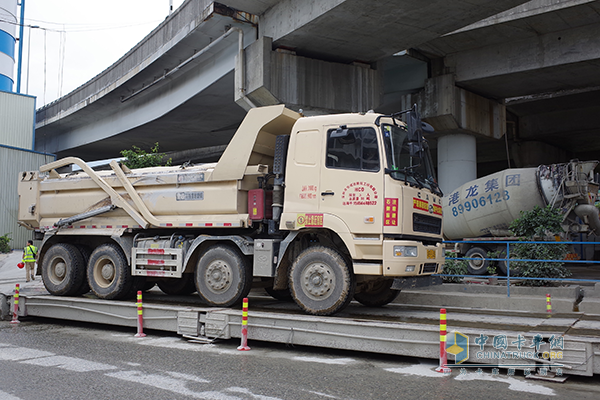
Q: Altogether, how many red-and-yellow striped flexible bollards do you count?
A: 5